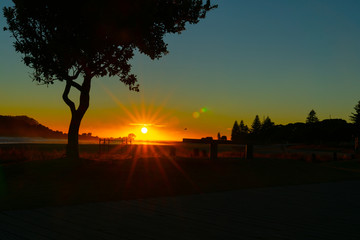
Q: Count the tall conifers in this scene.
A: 6